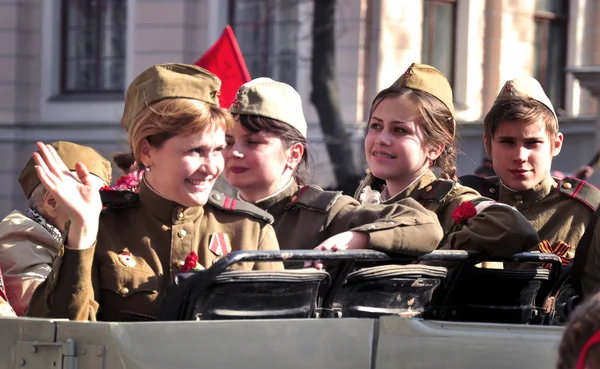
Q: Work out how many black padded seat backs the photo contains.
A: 3